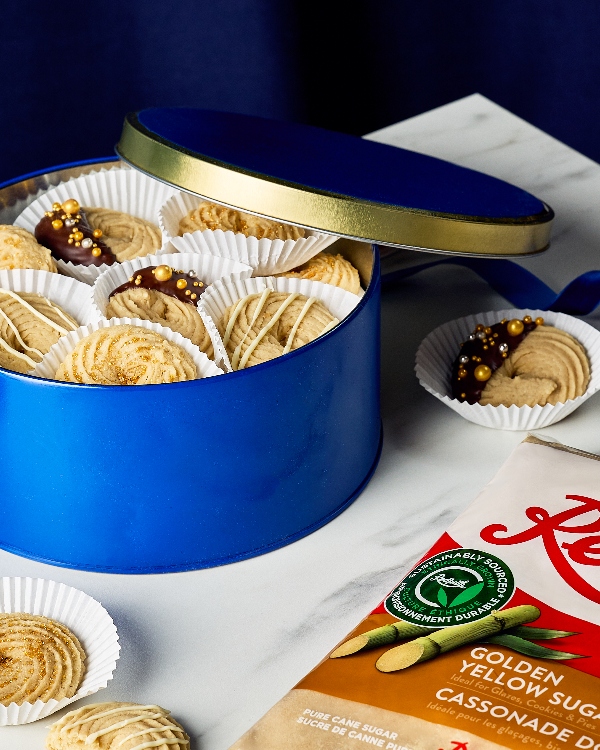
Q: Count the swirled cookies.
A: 11